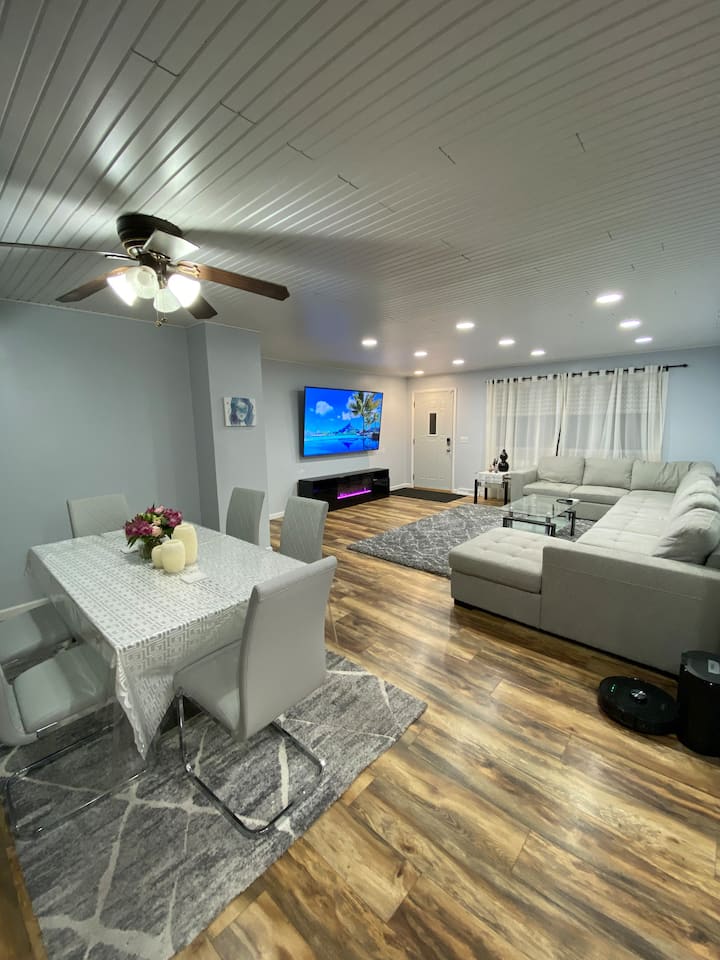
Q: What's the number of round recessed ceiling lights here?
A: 10